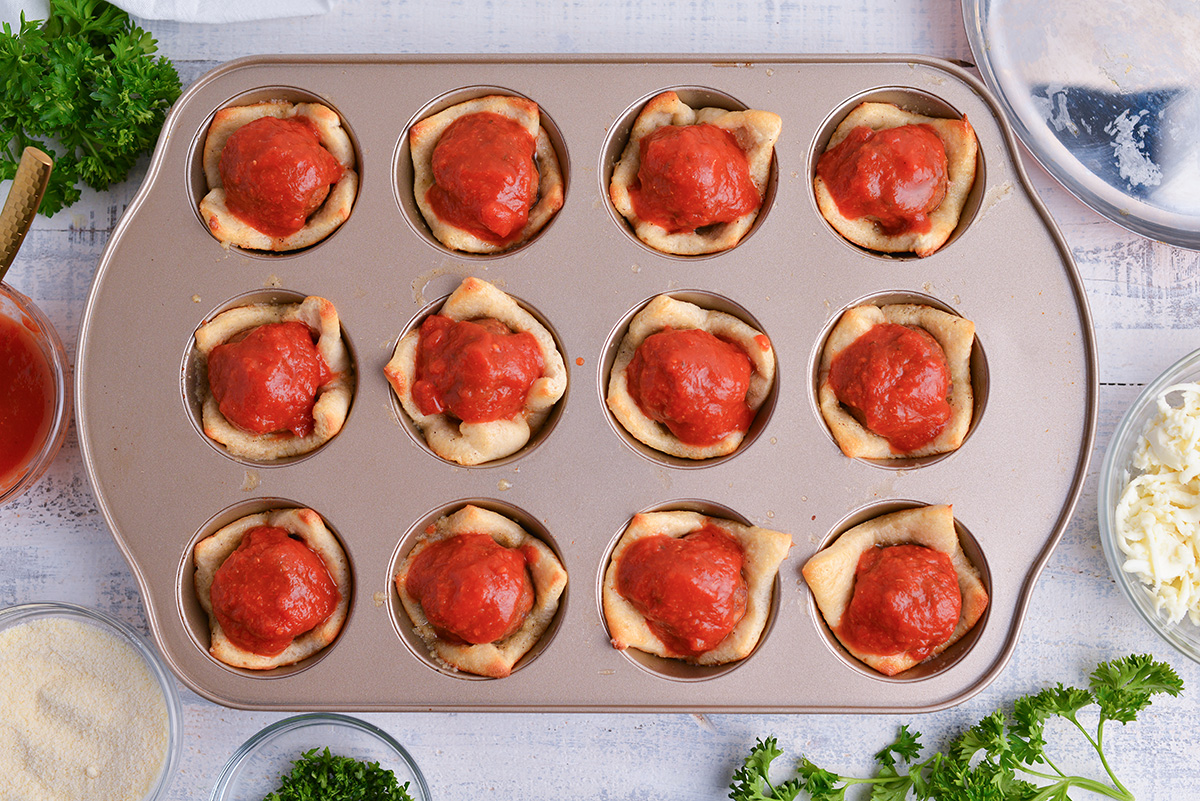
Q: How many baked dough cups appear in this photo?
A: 12